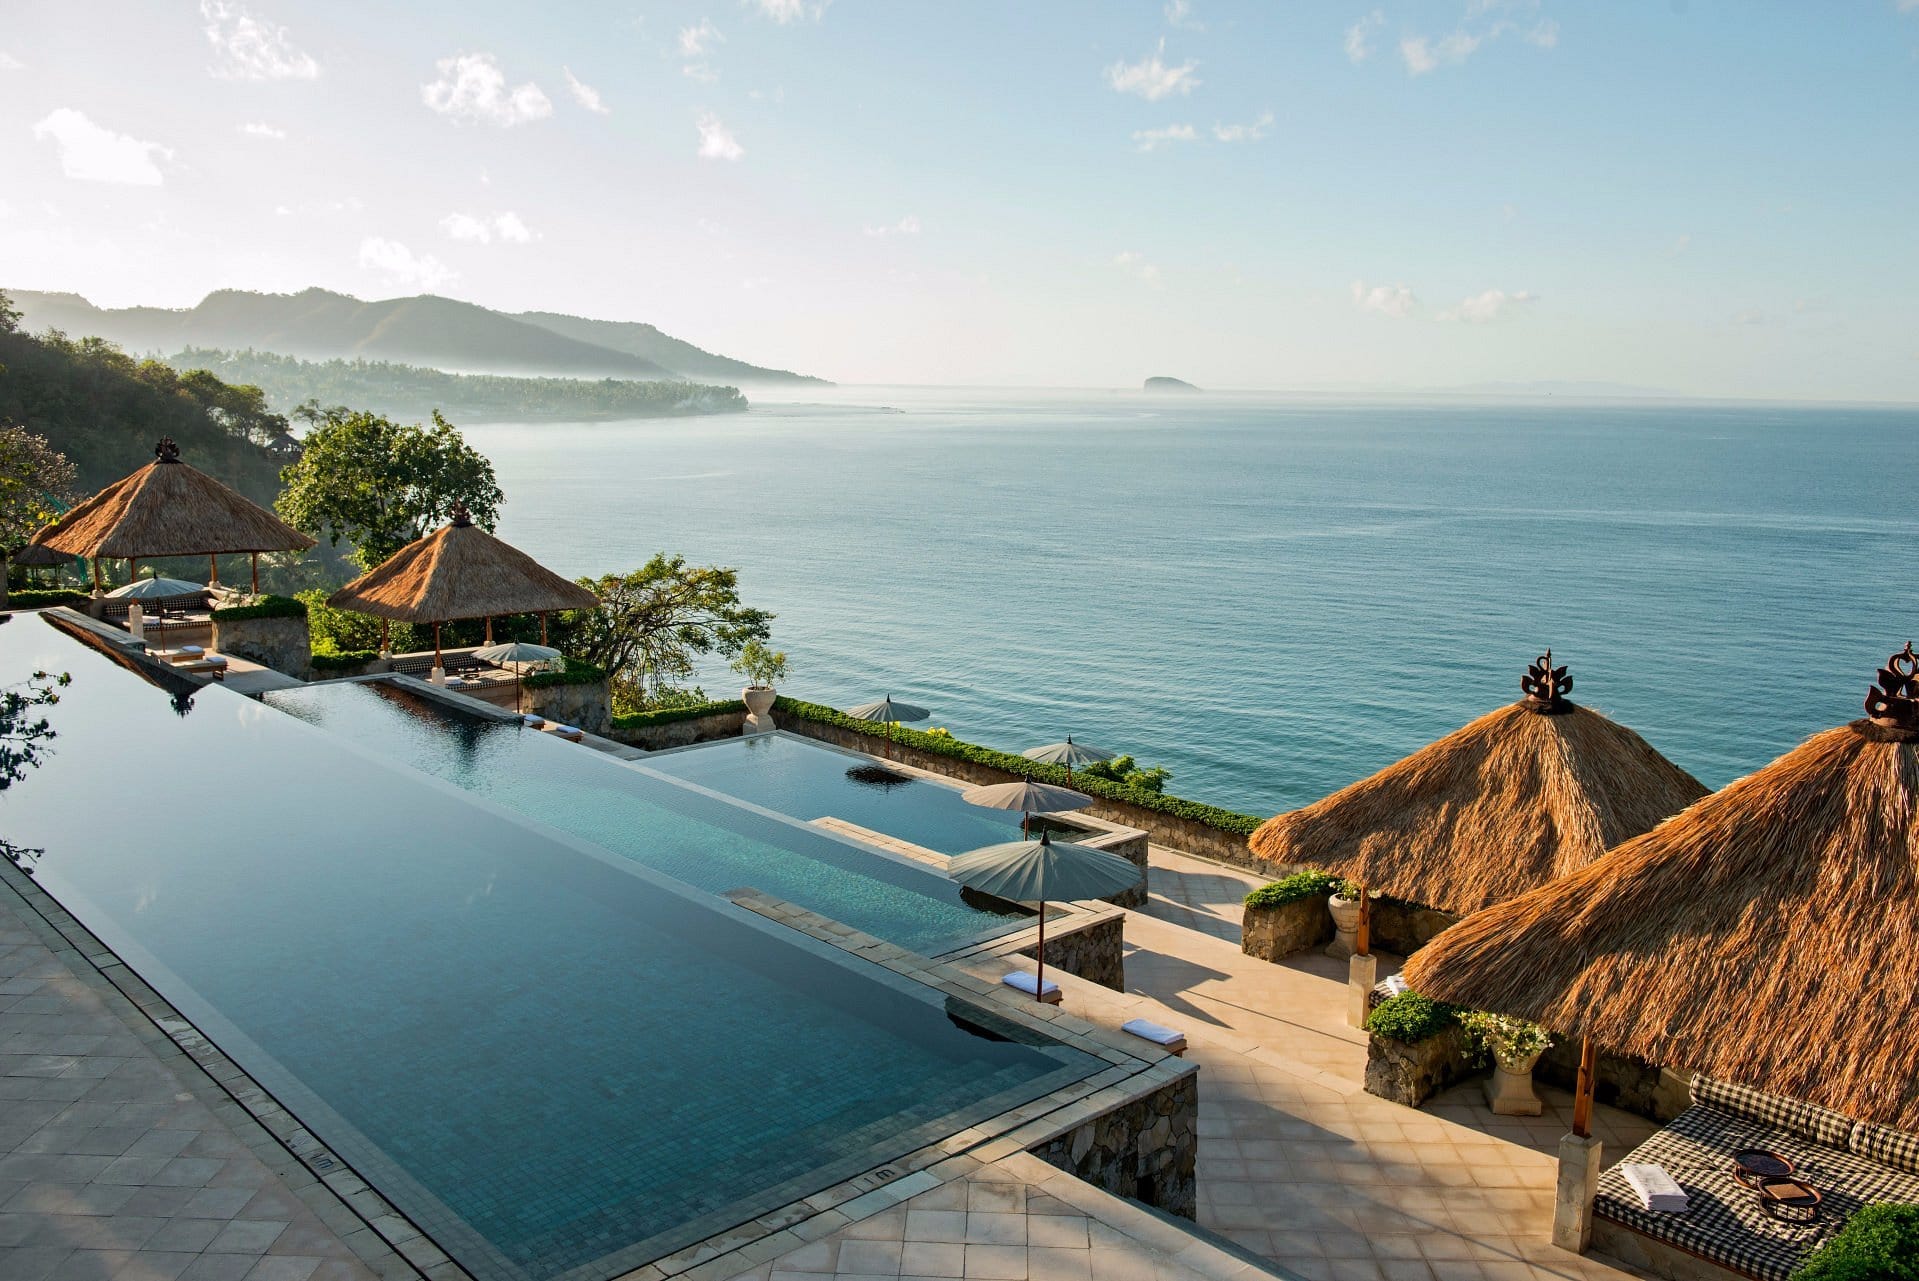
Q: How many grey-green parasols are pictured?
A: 6